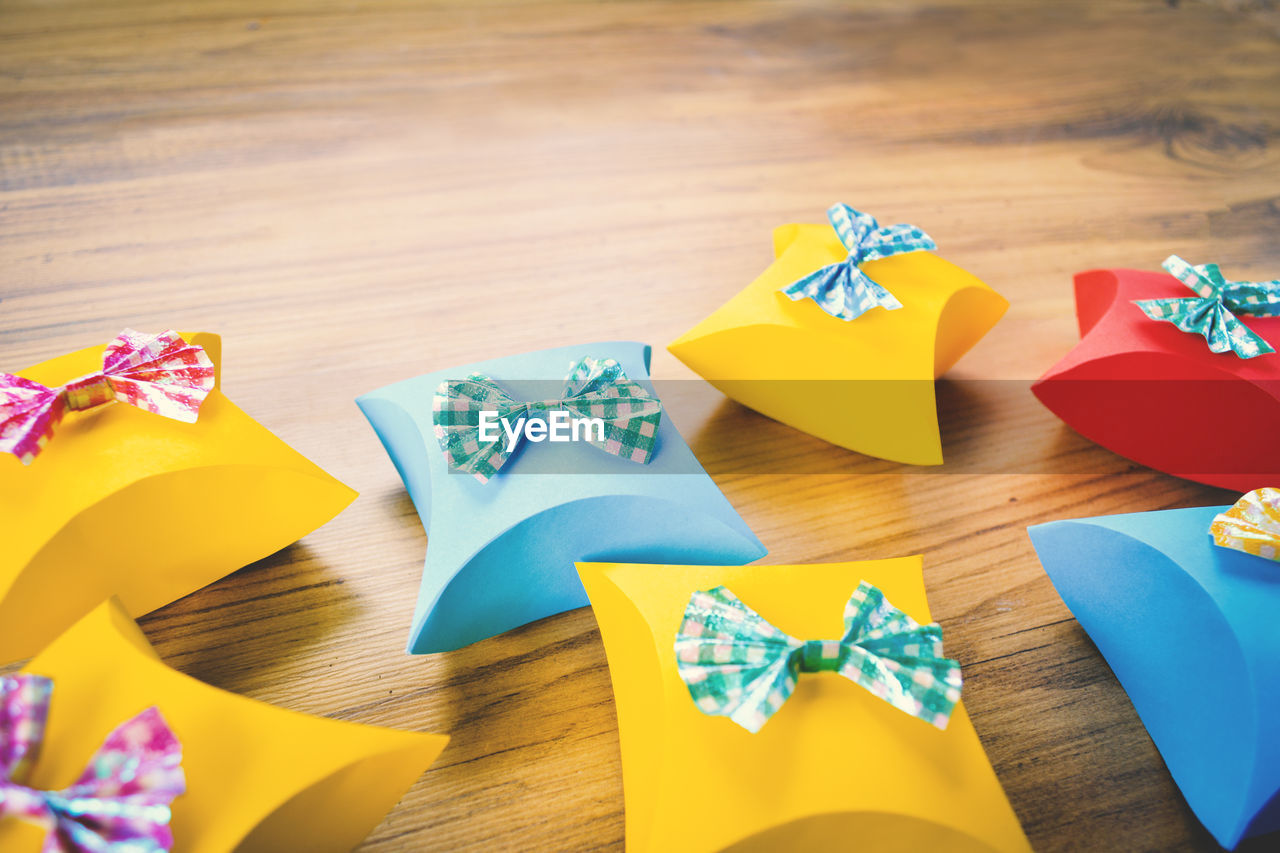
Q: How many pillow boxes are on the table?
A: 7